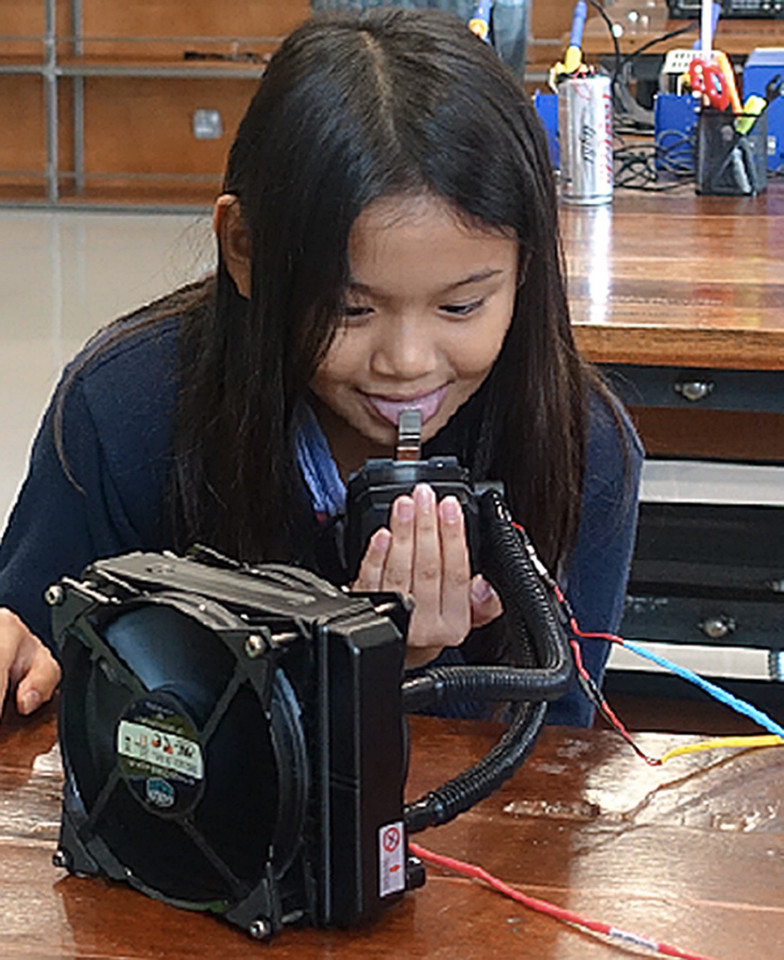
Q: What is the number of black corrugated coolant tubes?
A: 2